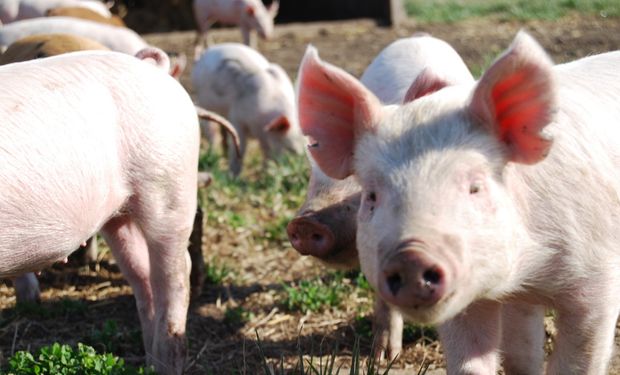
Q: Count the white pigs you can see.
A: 7